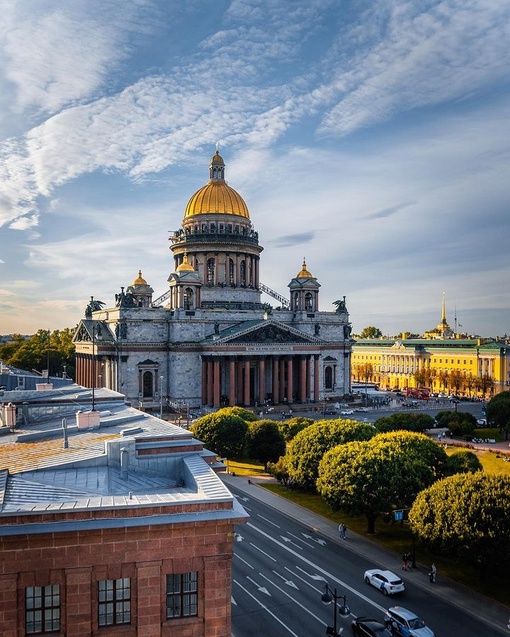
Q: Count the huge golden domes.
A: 1